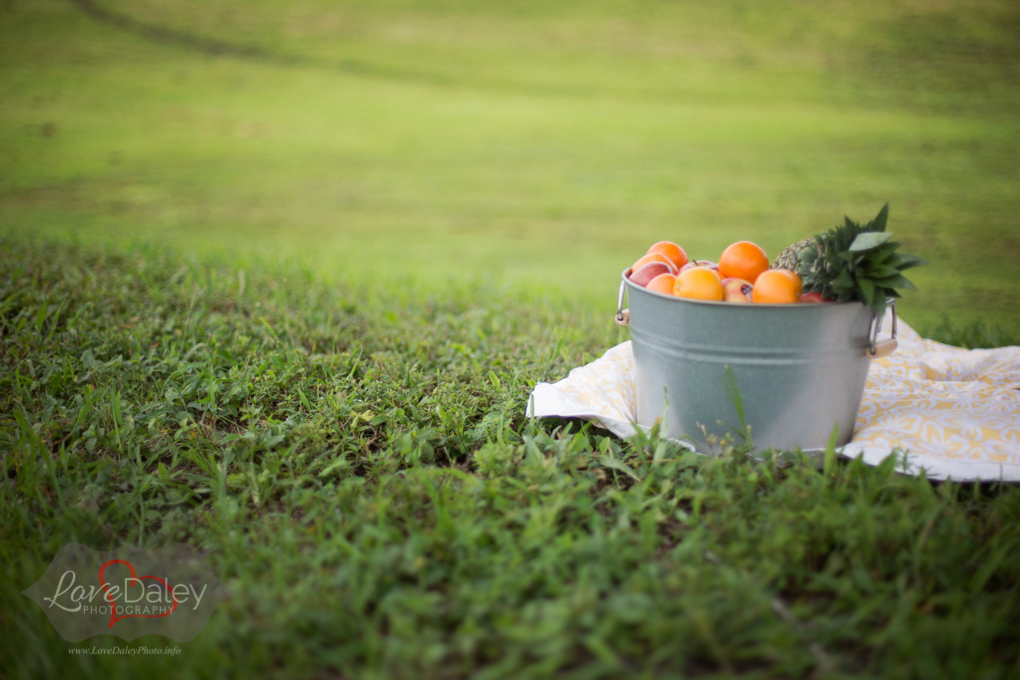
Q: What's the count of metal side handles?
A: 2